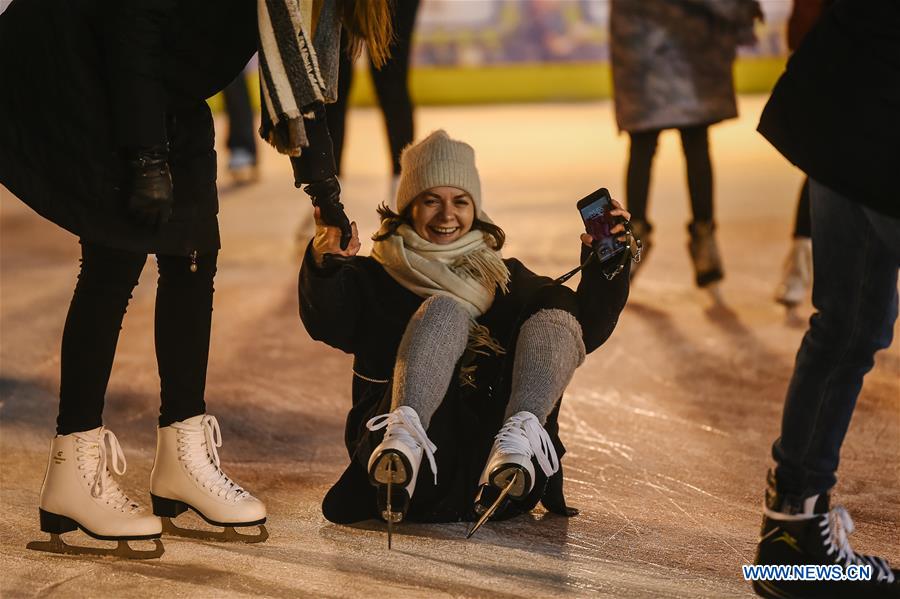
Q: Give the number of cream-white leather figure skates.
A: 4